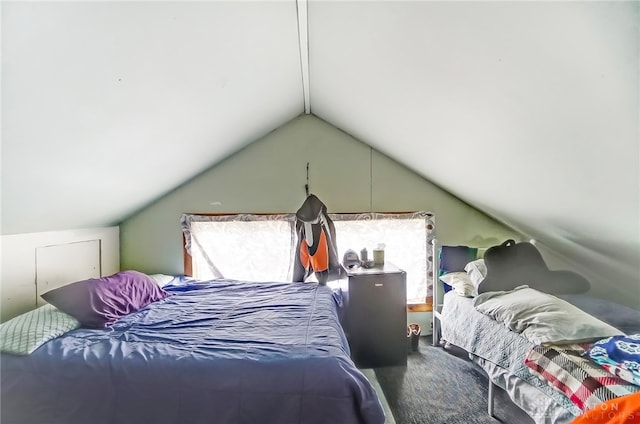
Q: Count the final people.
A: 0